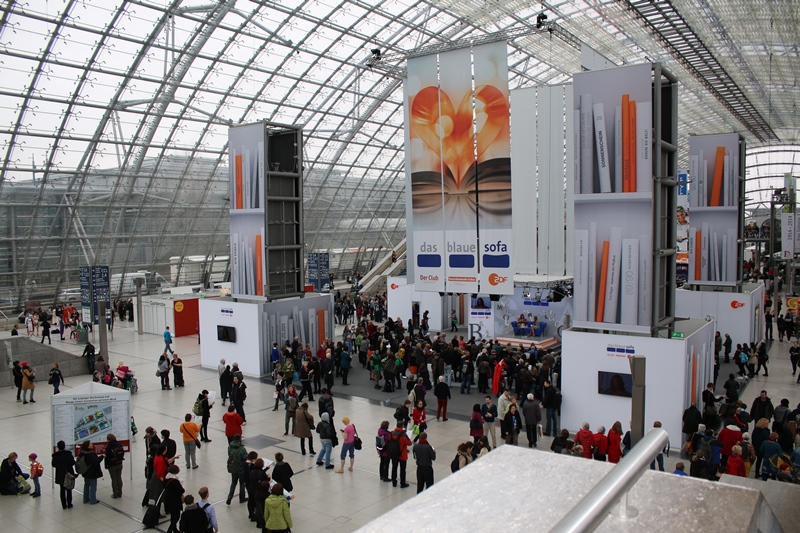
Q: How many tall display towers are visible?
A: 3